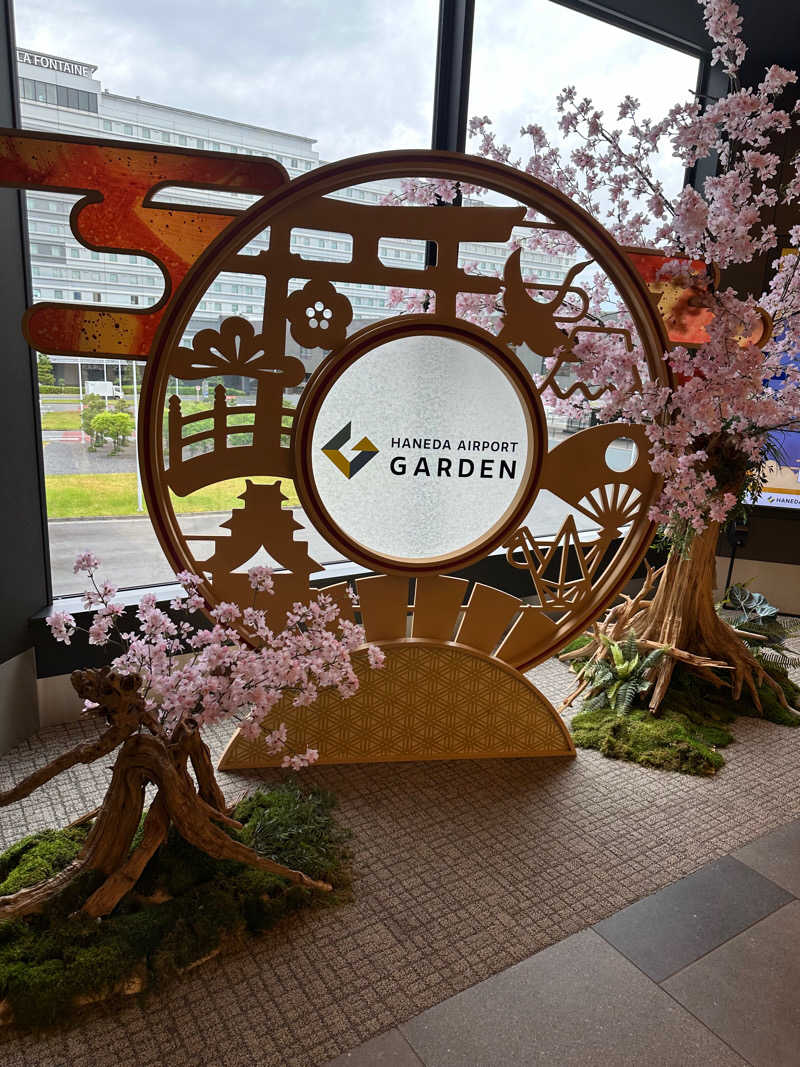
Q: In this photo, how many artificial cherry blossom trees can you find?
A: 2